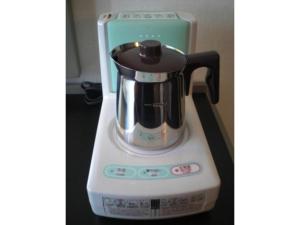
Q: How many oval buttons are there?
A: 3